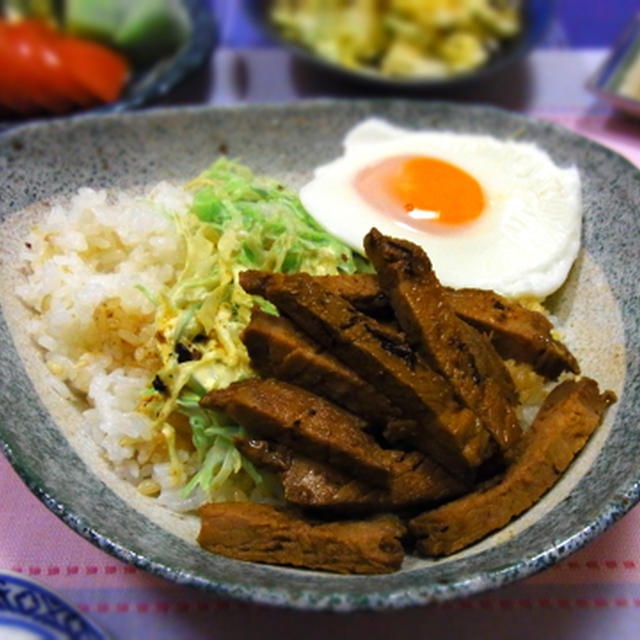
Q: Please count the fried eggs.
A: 1